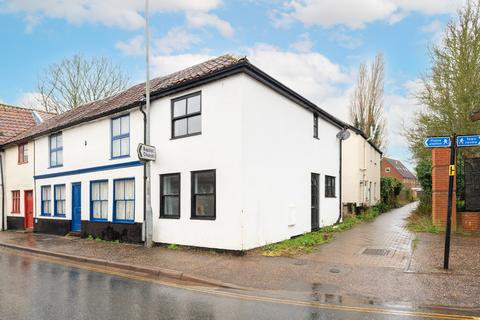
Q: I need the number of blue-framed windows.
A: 6